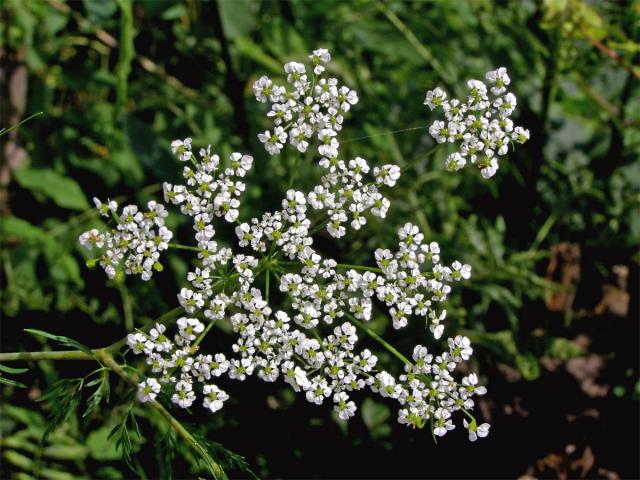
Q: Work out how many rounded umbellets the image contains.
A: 13